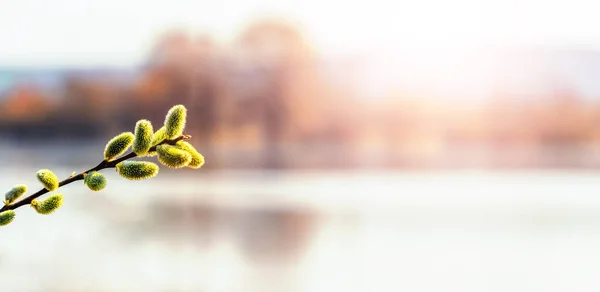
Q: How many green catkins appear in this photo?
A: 12